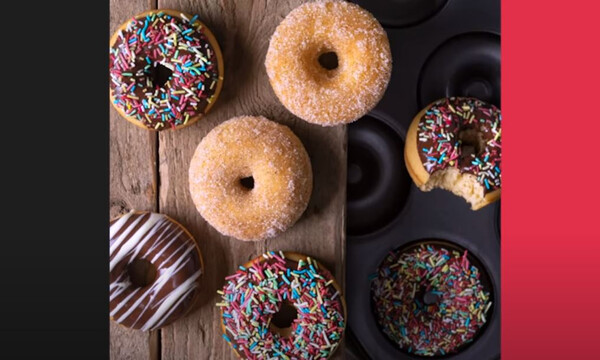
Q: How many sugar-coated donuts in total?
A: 2